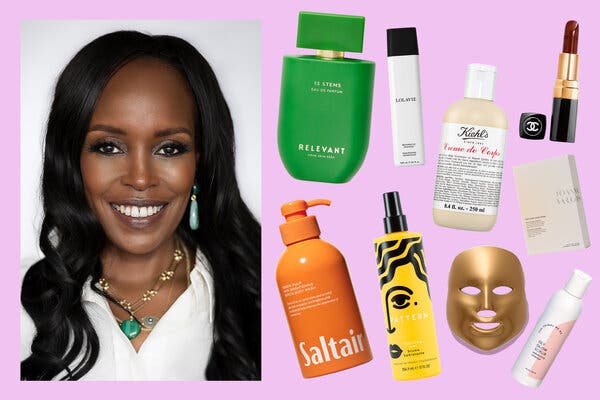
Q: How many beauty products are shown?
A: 9